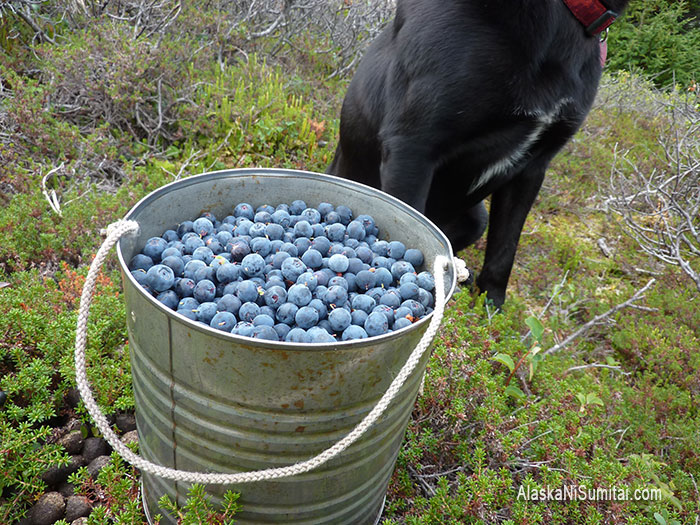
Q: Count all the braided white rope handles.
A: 1